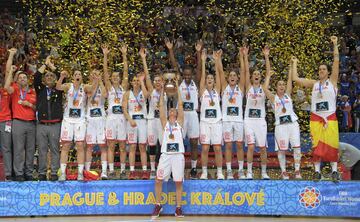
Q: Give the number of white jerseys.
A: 12